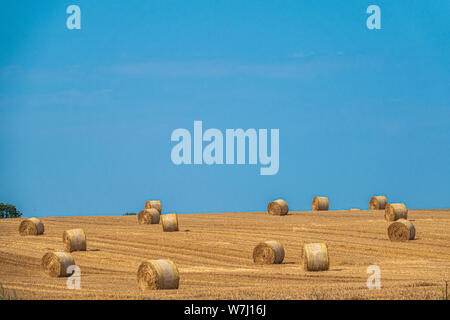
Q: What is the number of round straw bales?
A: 14